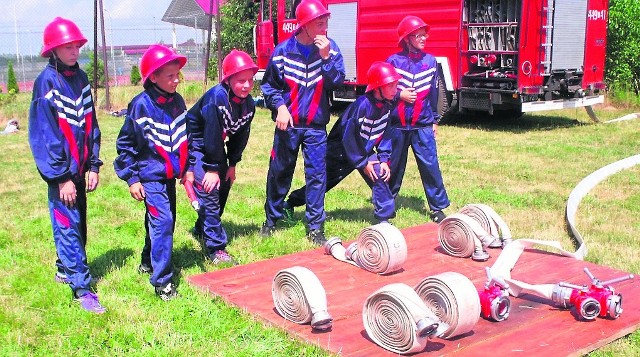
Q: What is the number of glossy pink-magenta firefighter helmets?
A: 6